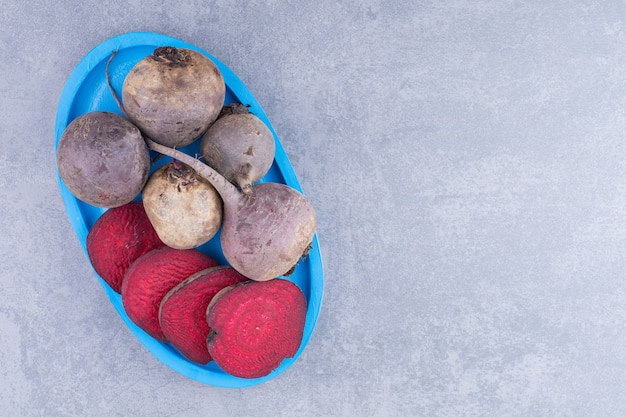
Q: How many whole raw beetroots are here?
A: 5